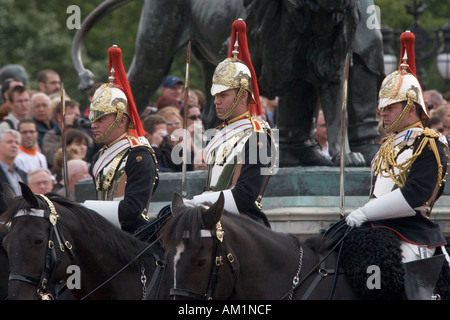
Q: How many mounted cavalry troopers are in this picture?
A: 3